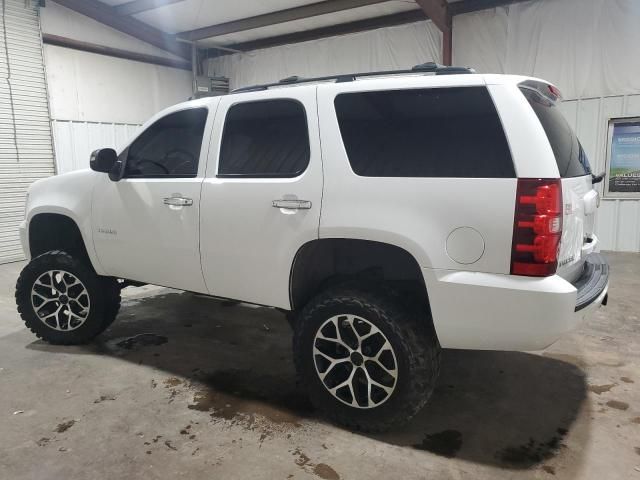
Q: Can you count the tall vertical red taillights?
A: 1